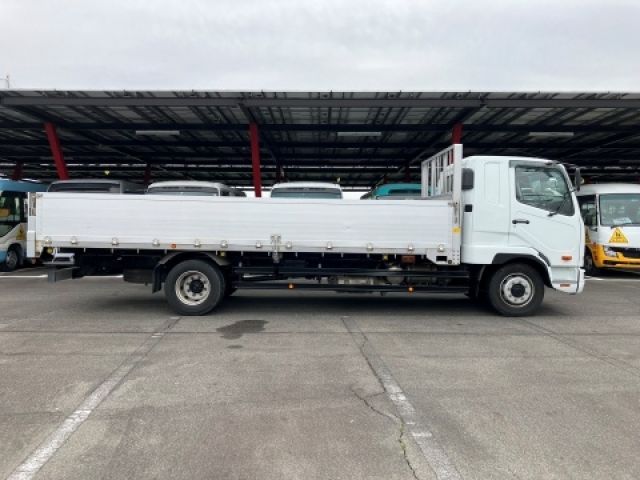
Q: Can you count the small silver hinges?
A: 12